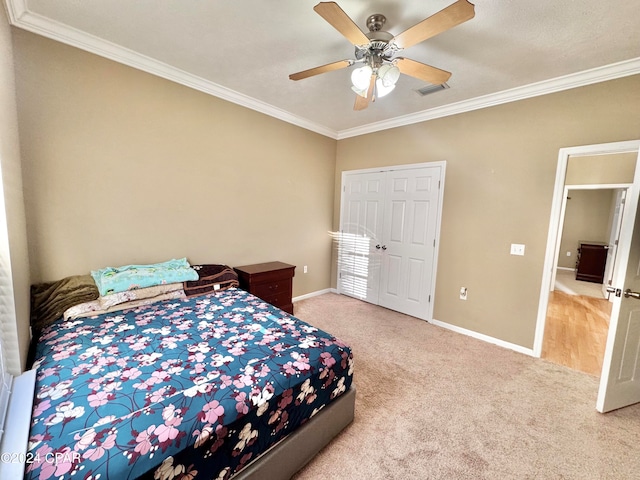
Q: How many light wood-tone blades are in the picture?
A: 5